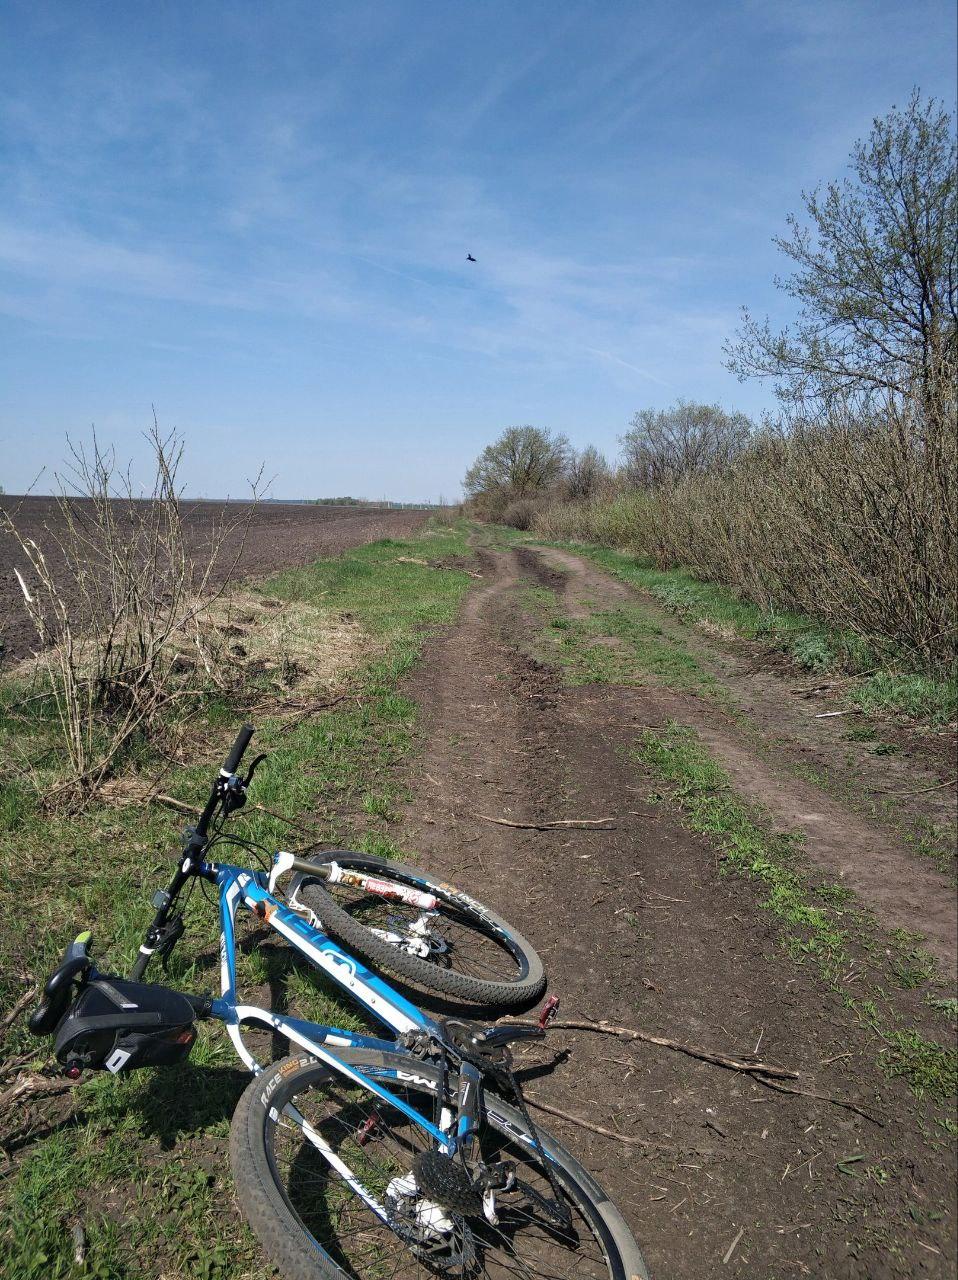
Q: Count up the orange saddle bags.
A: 0